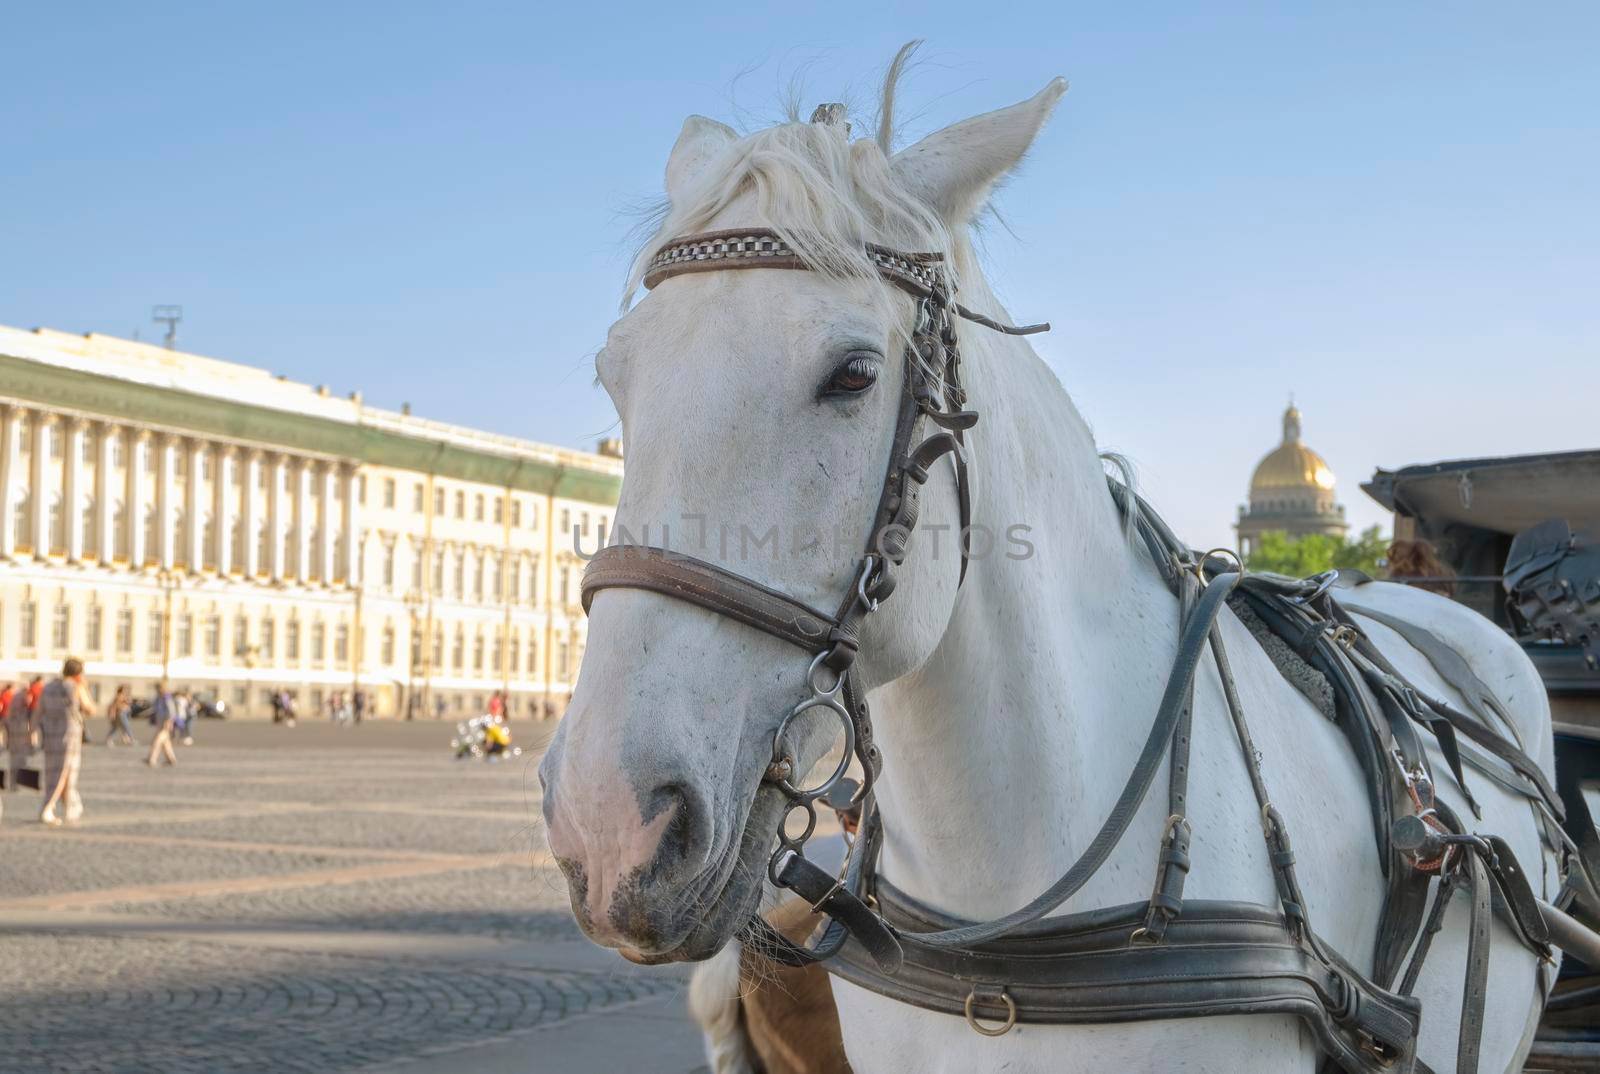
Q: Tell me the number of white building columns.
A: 13